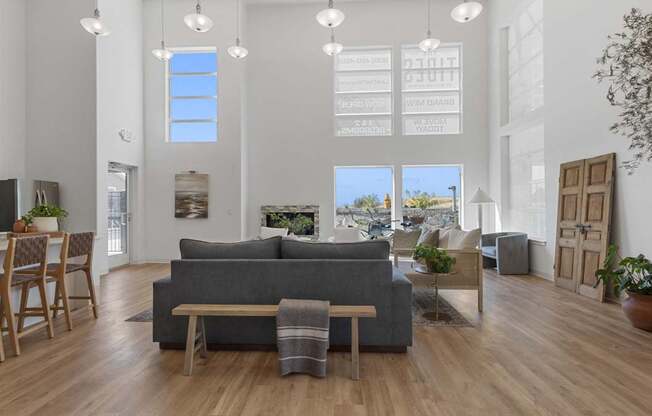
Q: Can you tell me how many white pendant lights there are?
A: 8